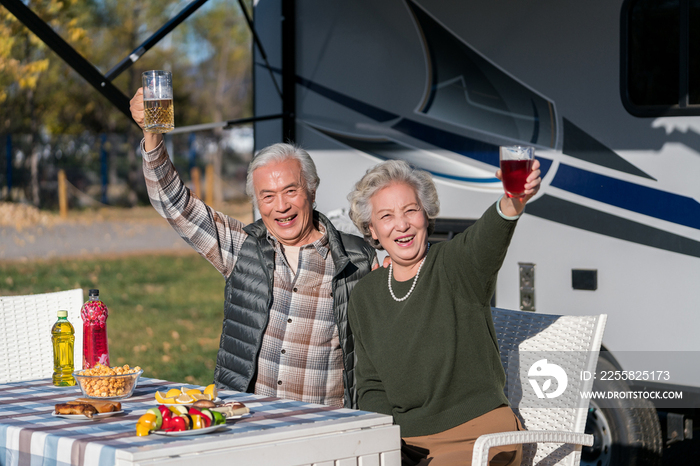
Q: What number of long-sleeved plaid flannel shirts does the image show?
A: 1